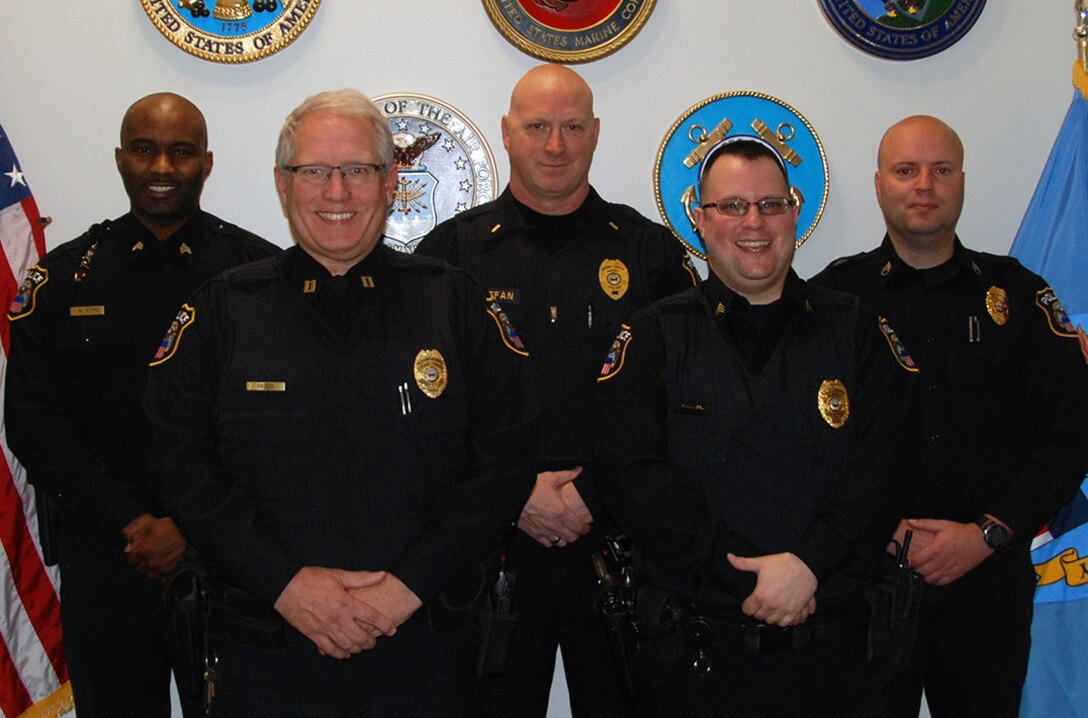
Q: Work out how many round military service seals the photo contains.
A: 5